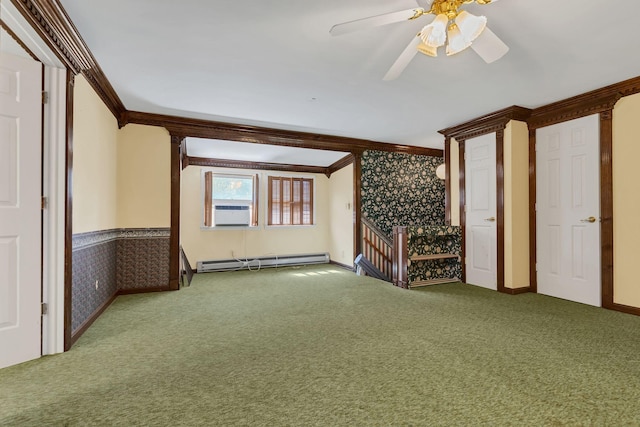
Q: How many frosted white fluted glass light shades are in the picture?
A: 4